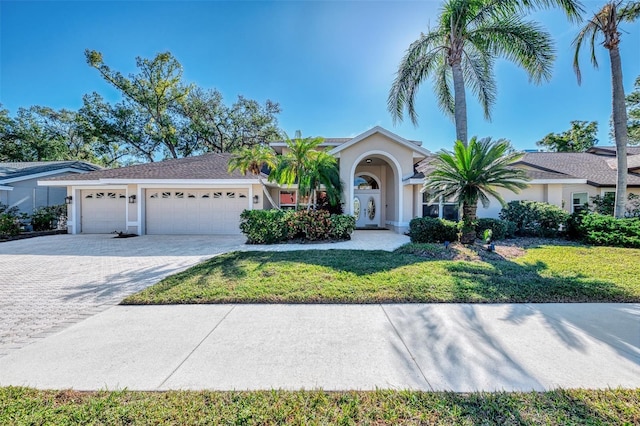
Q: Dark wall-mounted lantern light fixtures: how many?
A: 3